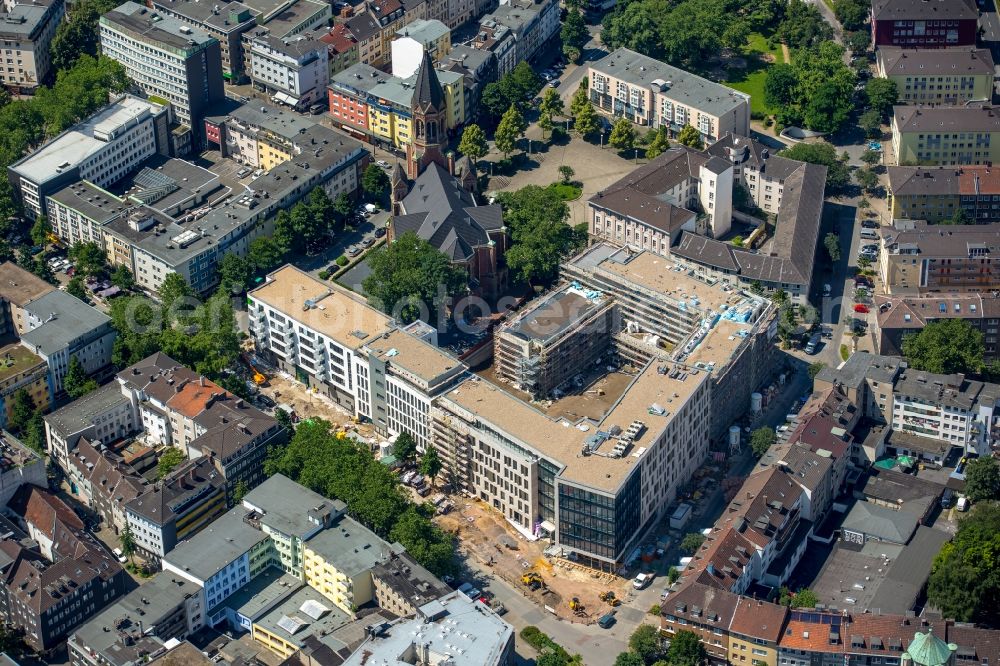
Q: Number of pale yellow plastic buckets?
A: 0